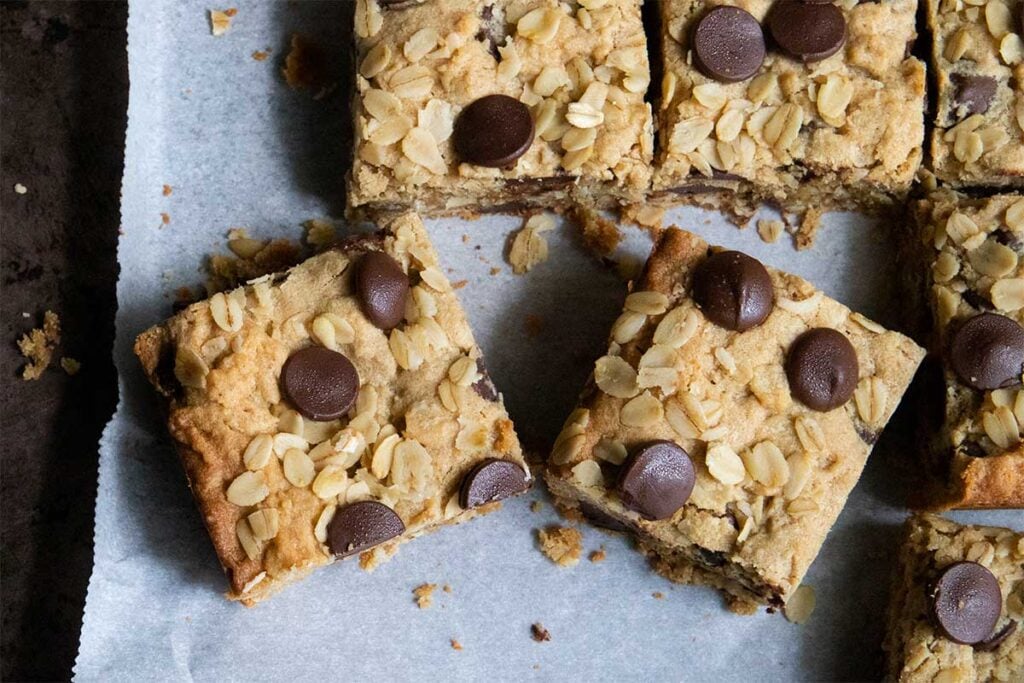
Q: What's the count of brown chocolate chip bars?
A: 7